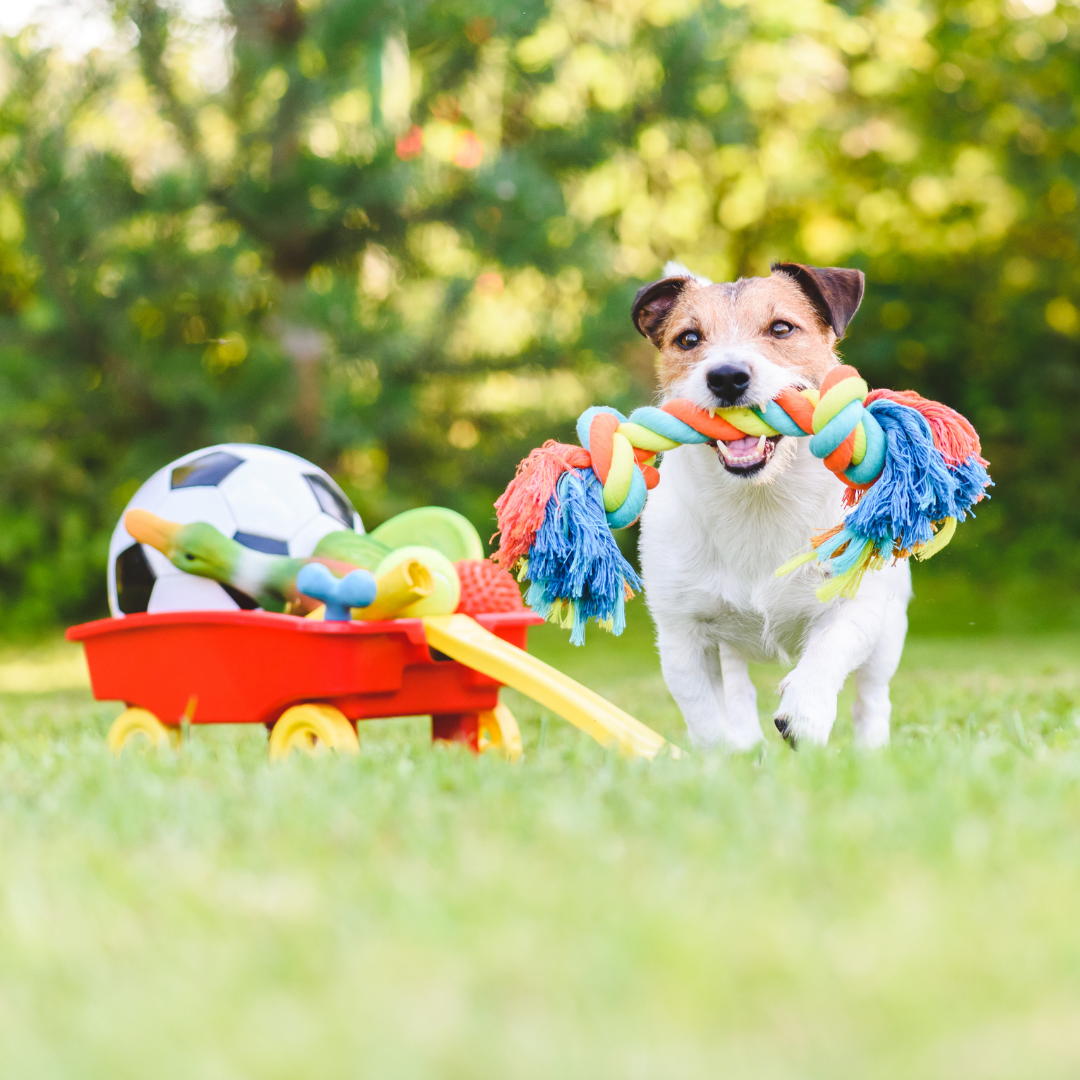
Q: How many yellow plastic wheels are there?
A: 3